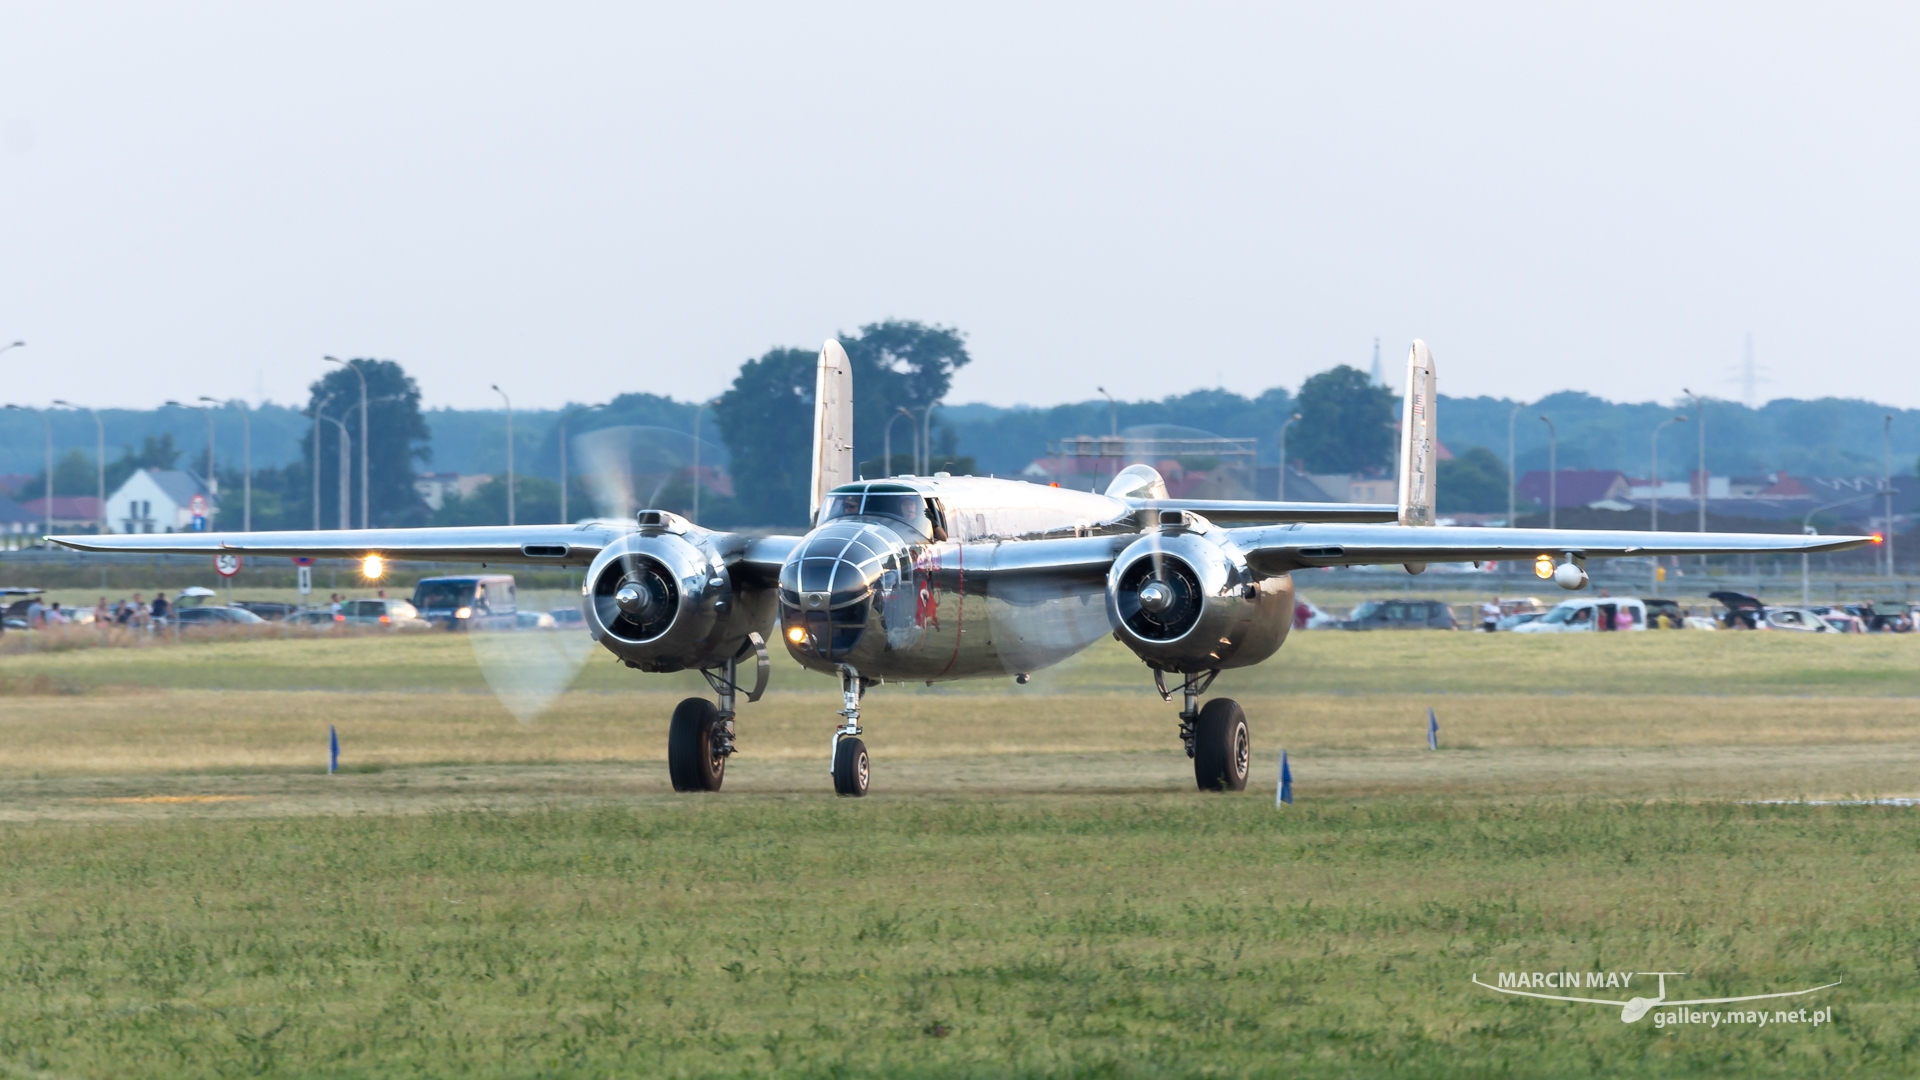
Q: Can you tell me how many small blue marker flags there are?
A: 3